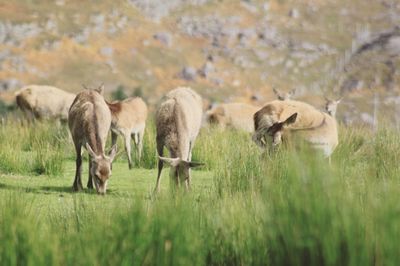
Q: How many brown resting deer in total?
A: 0